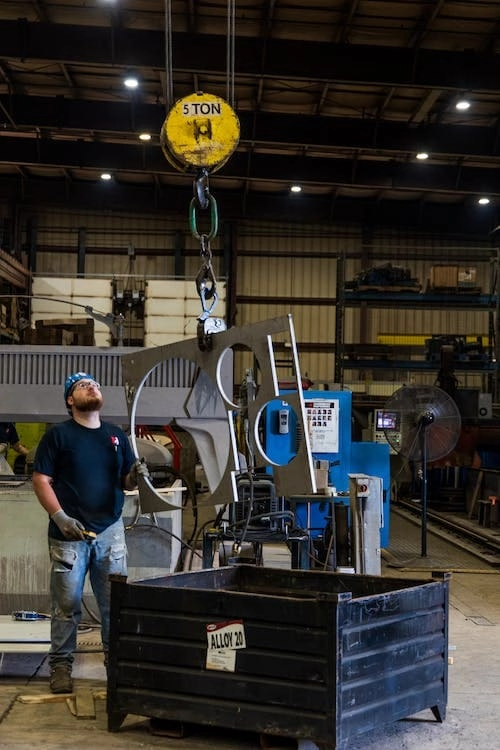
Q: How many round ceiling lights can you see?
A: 7